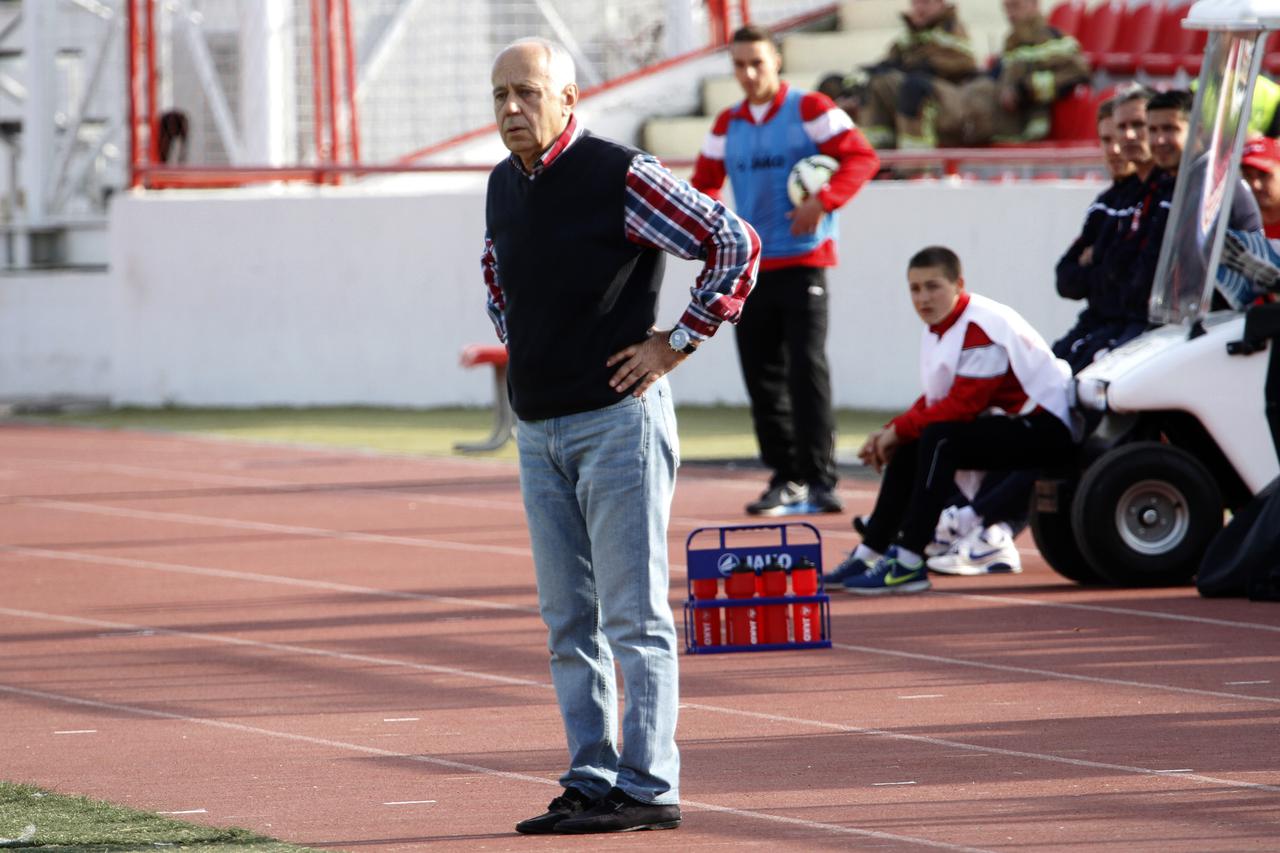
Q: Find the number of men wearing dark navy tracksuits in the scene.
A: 3